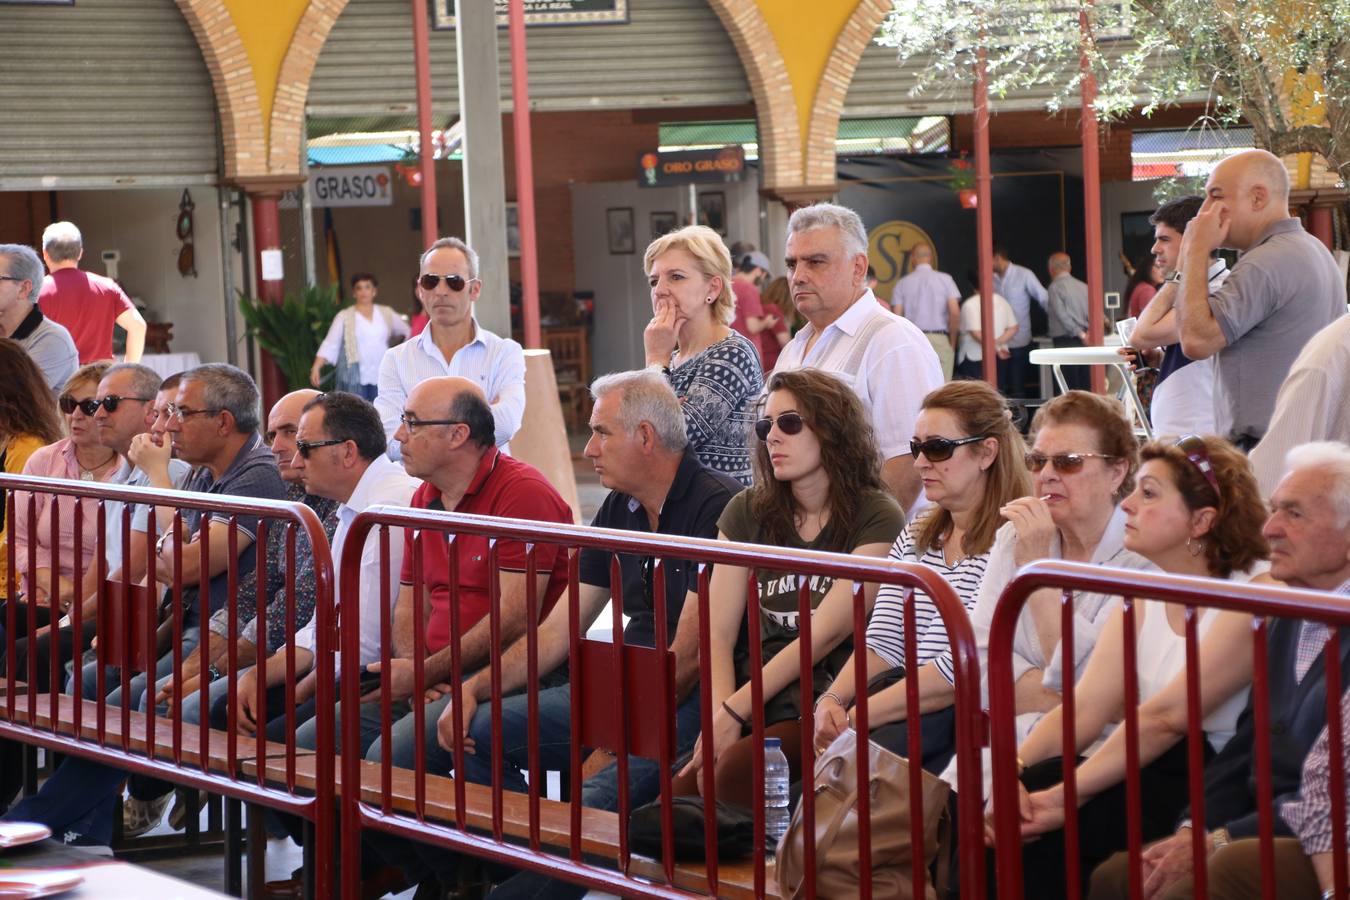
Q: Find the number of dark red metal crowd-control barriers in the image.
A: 3